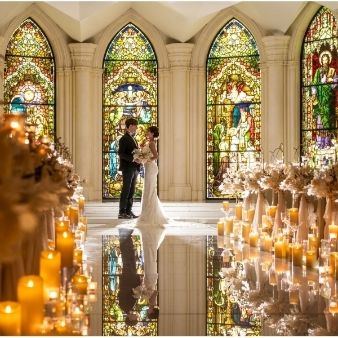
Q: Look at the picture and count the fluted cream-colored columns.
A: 3